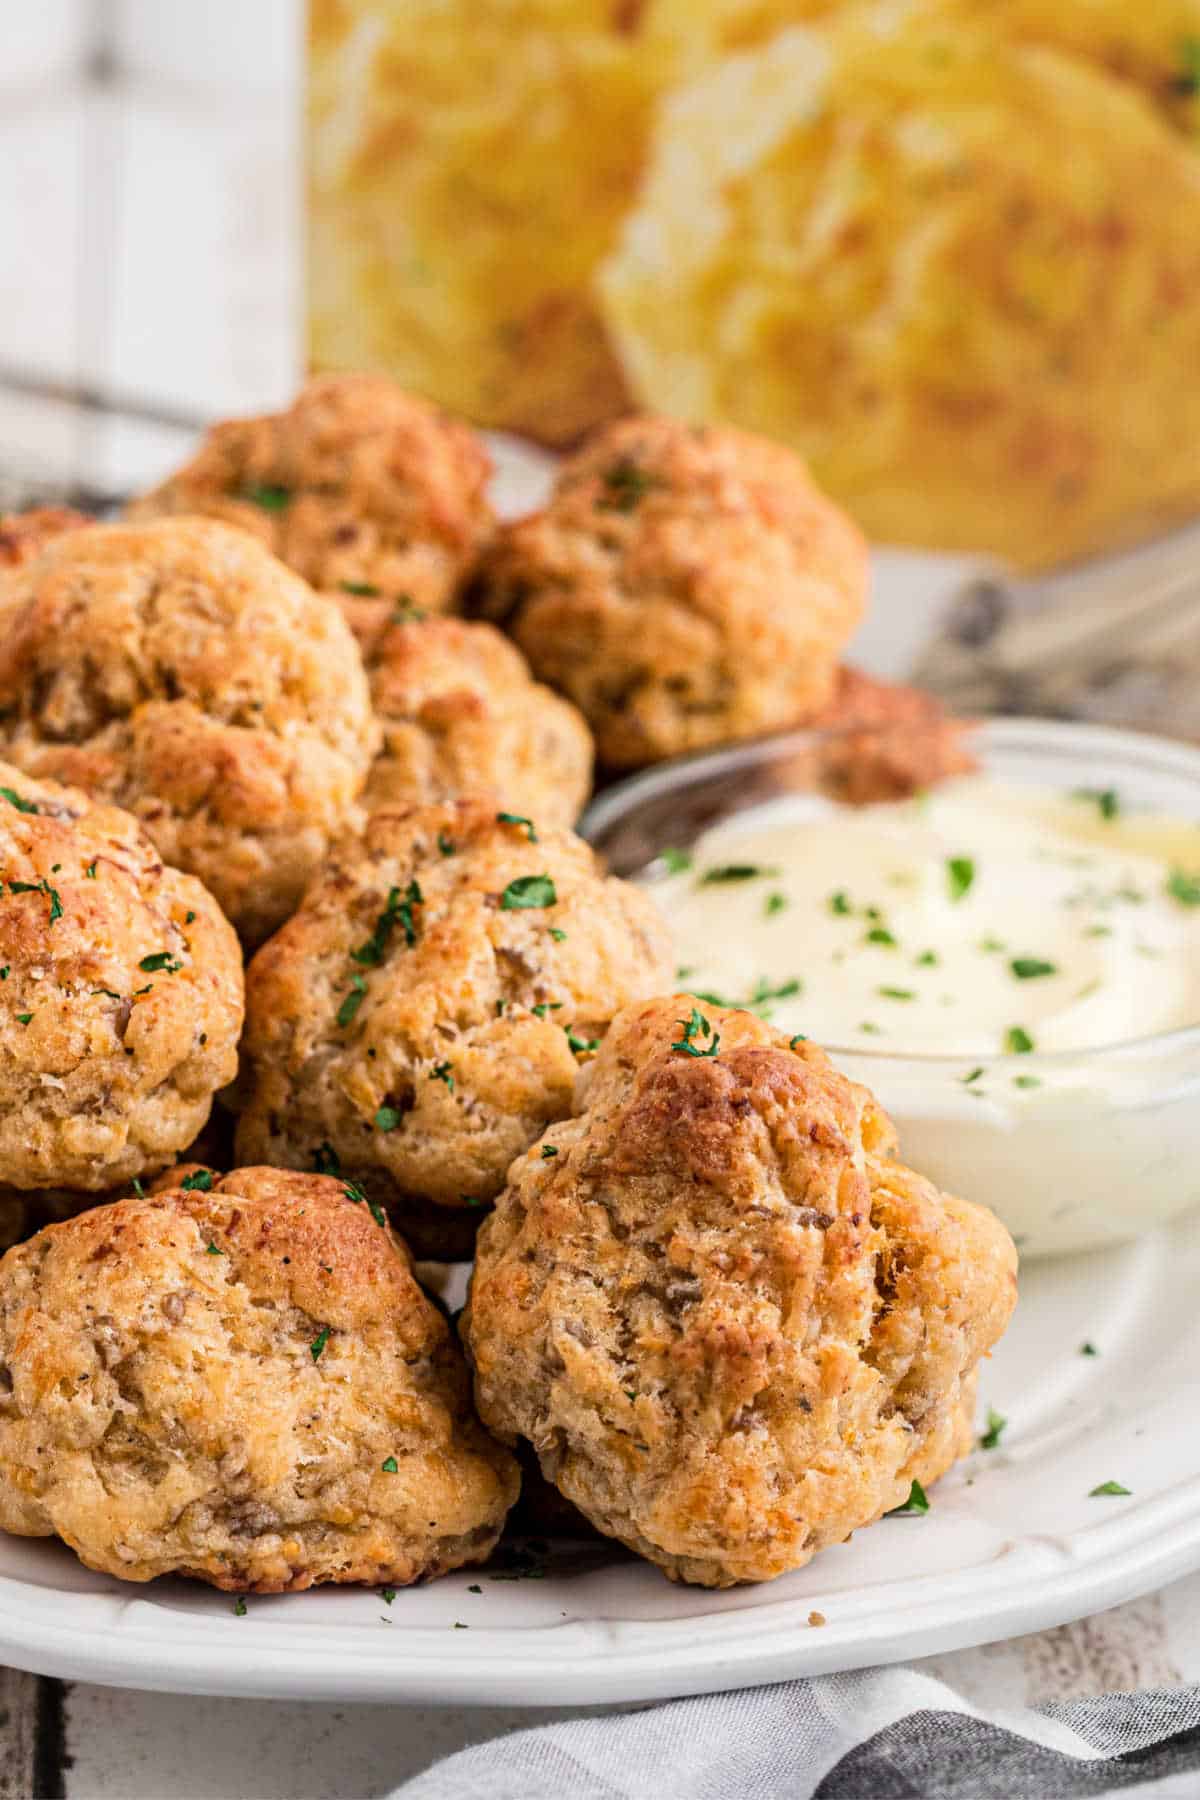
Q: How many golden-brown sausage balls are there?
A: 10